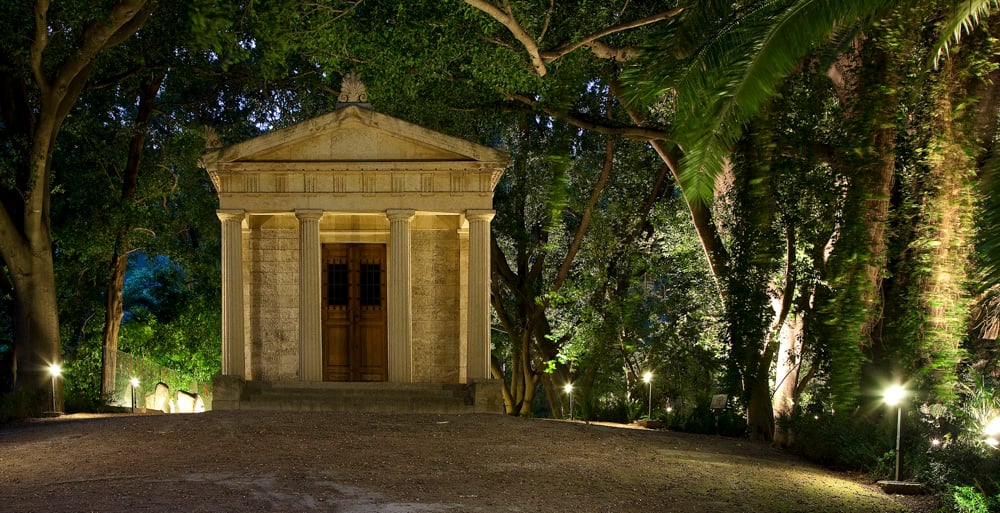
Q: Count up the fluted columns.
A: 4